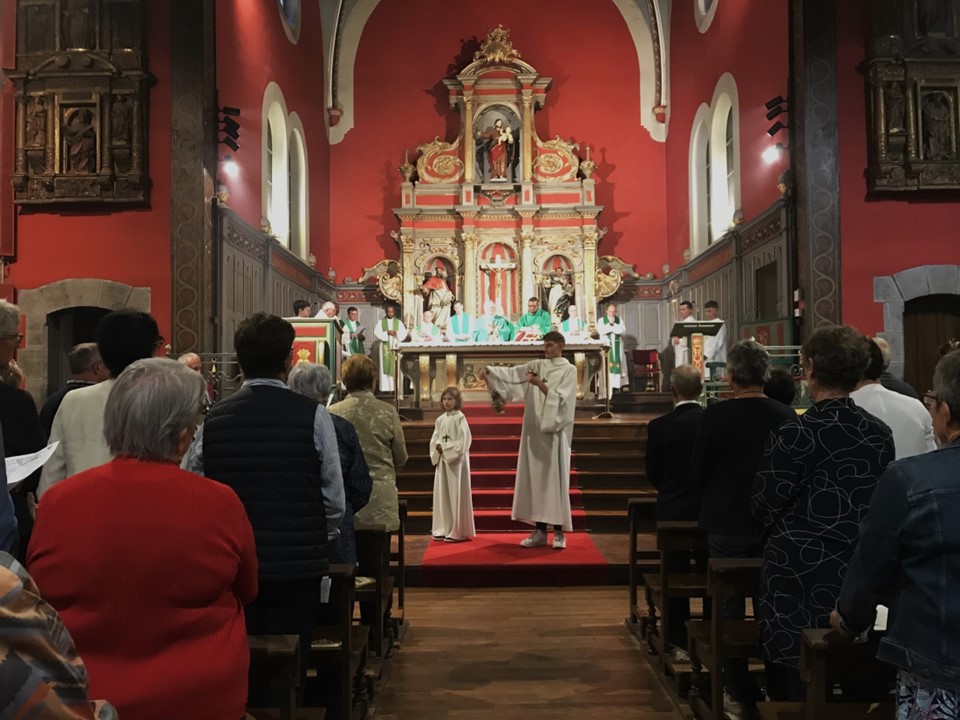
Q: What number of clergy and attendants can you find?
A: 14